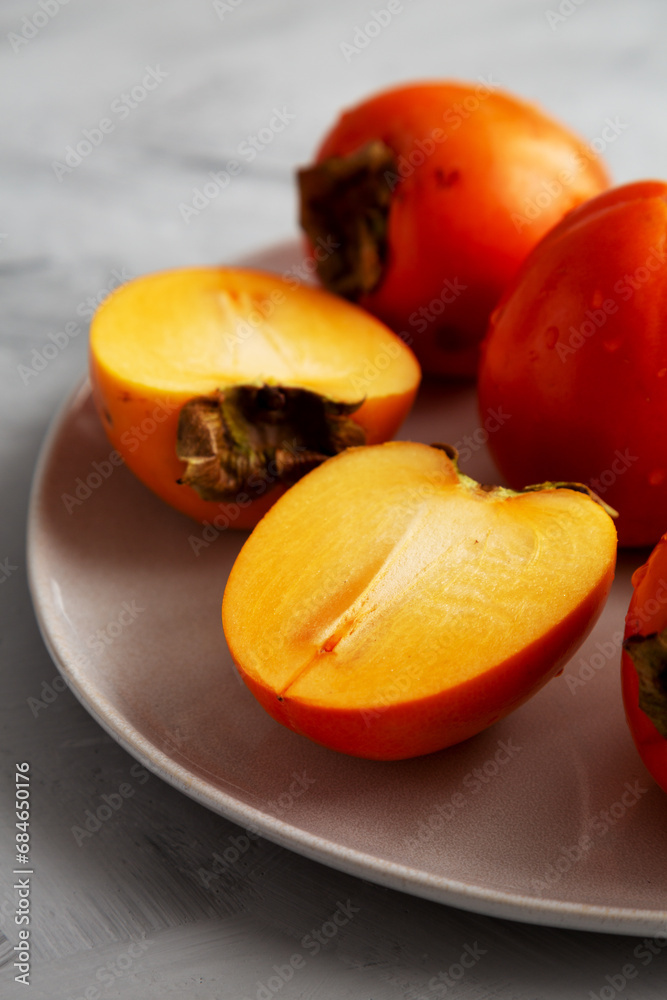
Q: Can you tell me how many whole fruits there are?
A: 3